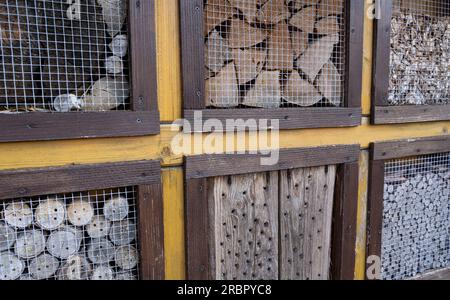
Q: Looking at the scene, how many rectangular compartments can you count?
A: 6